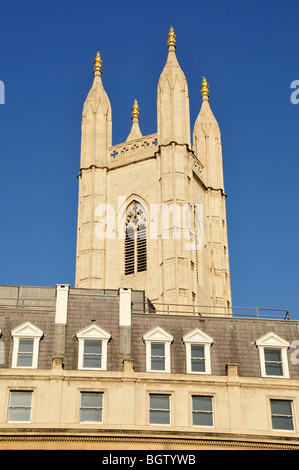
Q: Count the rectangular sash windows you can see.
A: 10